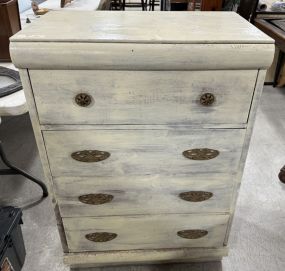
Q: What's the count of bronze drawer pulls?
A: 8